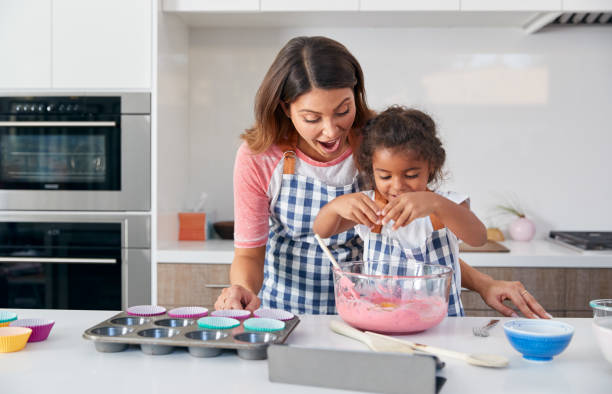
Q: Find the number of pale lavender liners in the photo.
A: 4